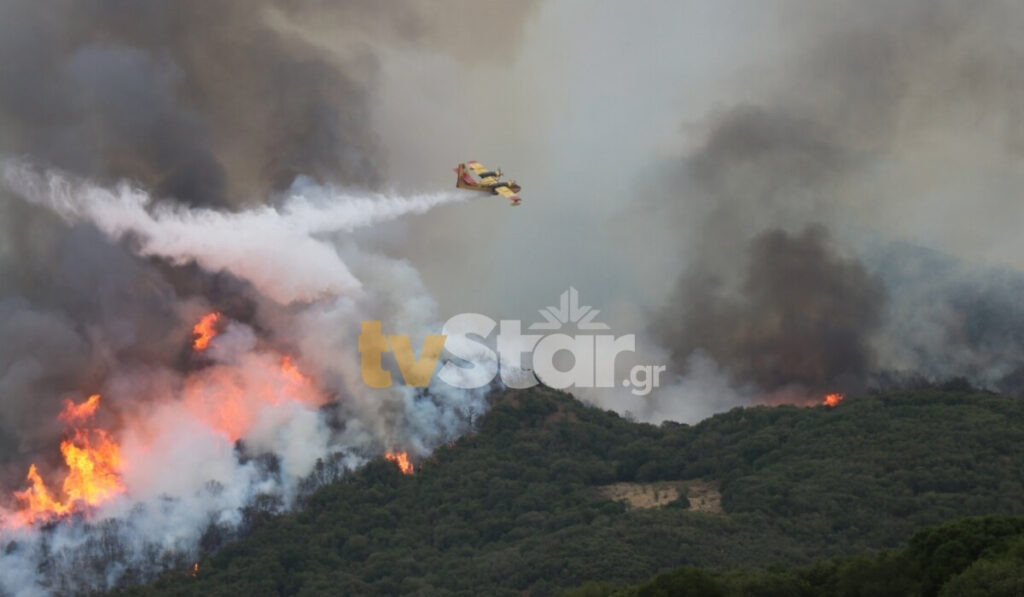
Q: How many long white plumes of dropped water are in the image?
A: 1